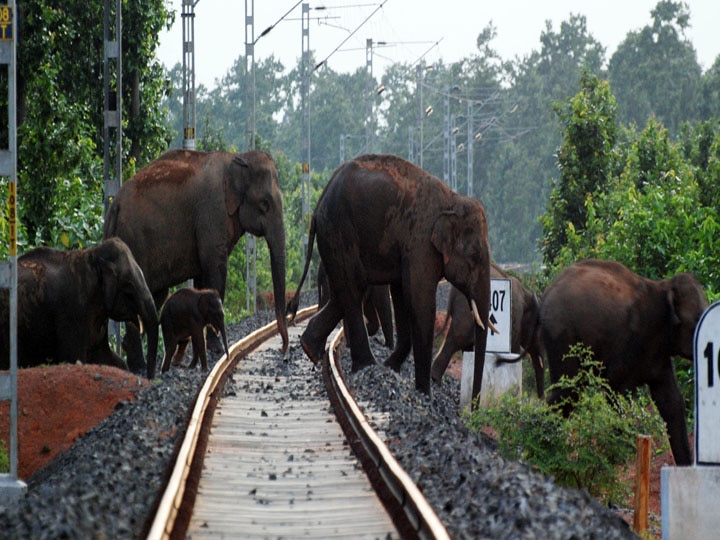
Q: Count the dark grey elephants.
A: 7